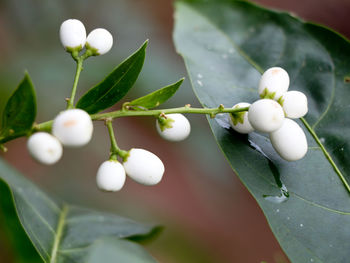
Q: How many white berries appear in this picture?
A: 12